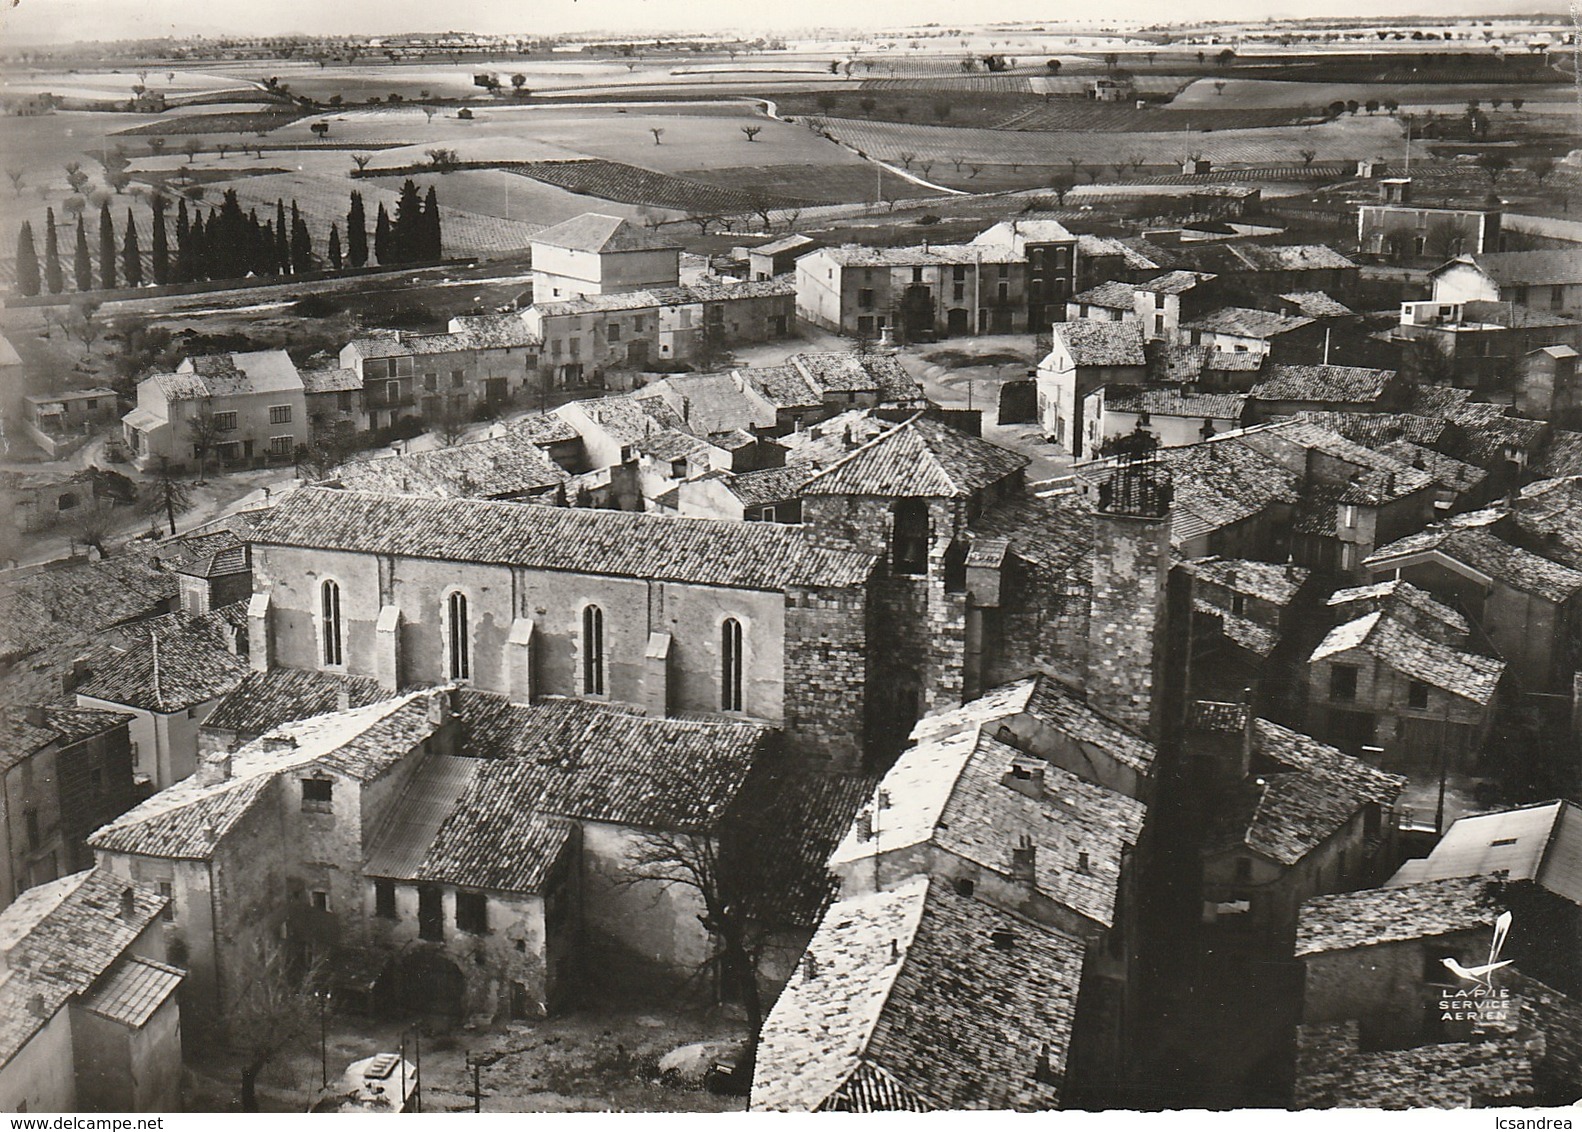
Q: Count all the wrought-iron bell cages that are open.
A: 1